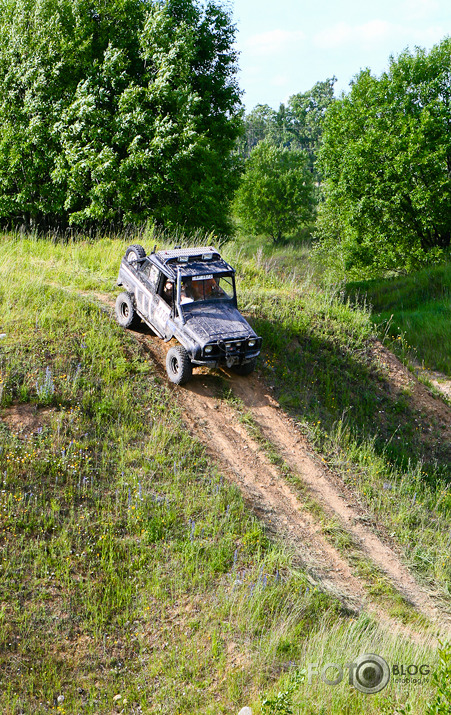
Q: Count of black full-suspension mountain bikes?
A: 0